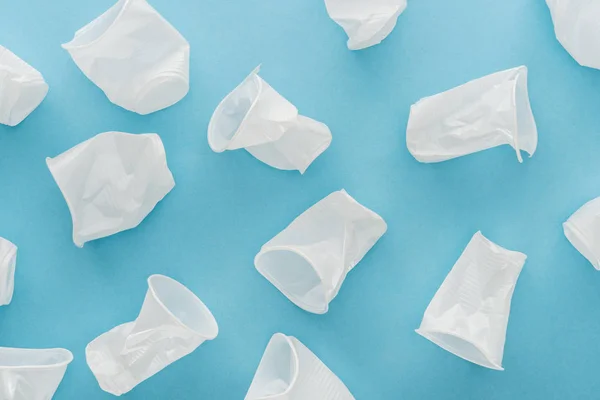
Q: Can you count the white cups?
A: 14